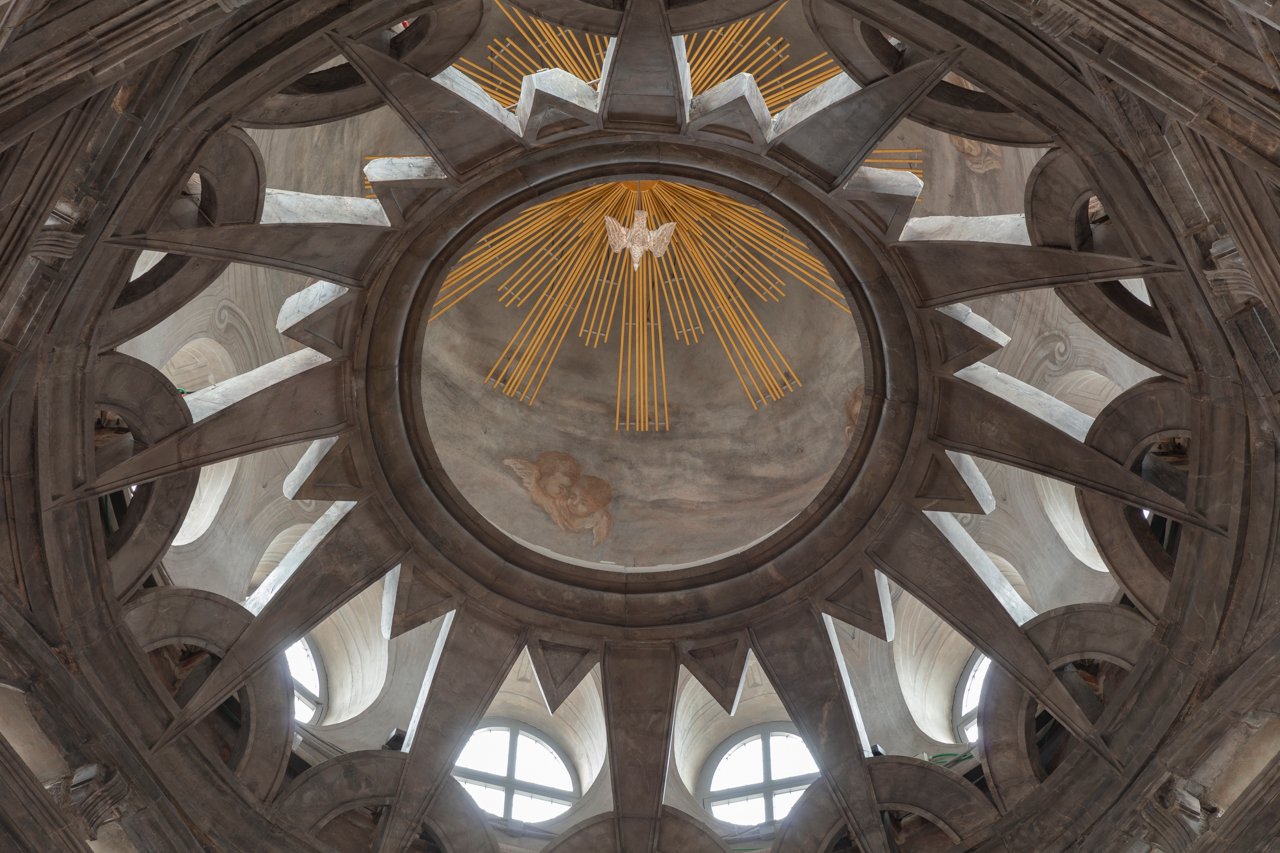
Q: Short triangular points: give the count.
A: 12